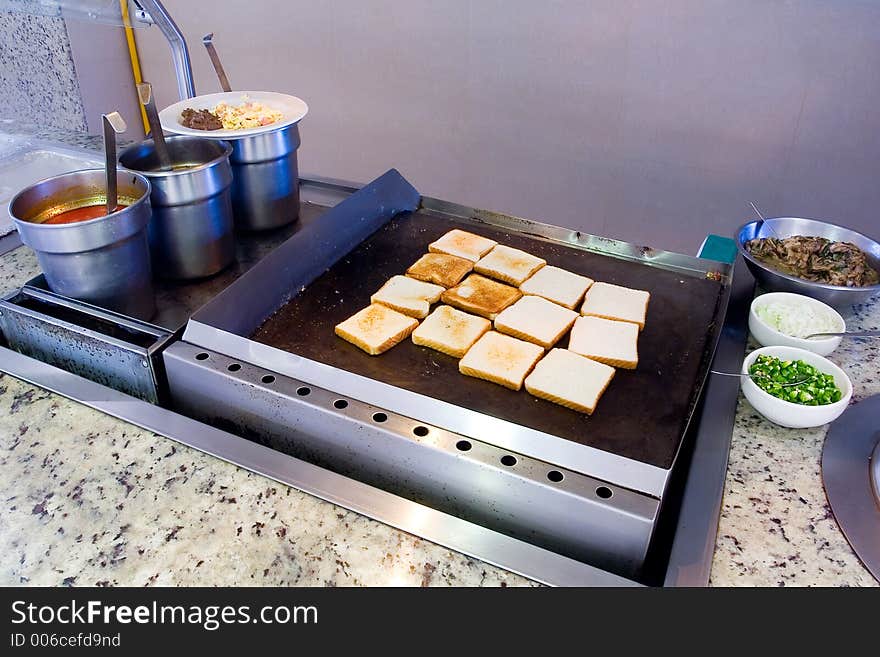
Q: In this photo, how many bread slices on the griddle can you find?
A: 13